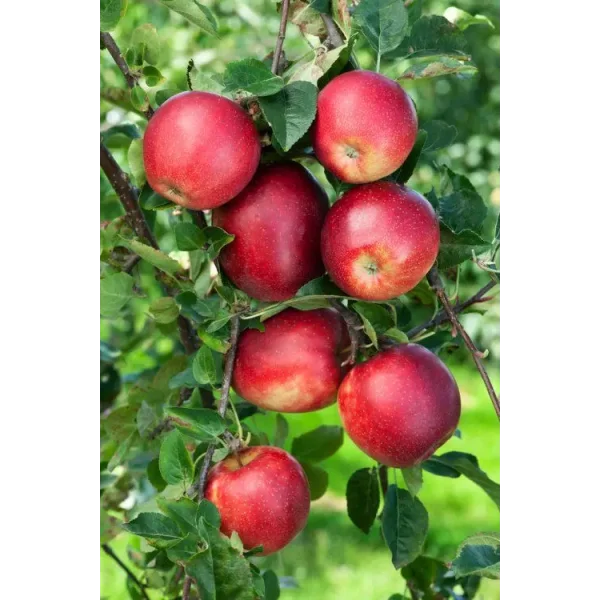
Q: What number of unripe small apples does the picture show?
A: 0